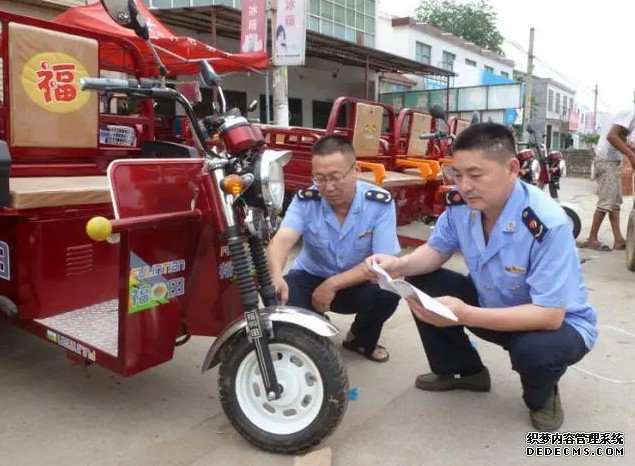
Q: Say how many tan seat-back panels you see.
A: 4